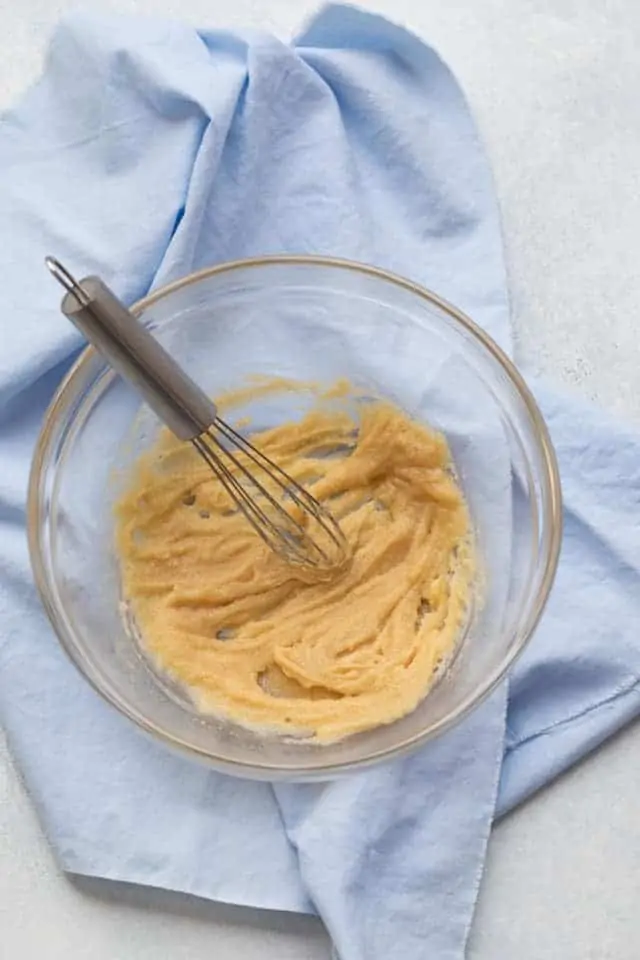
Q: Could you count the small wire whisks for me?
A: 1